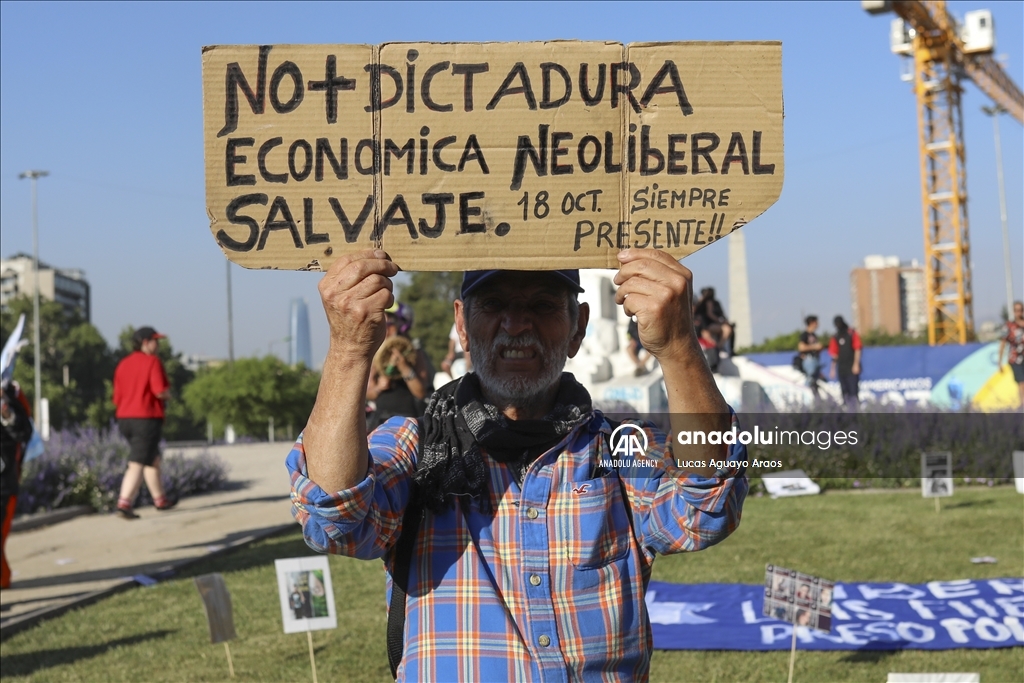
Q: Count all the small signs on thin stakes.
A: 4